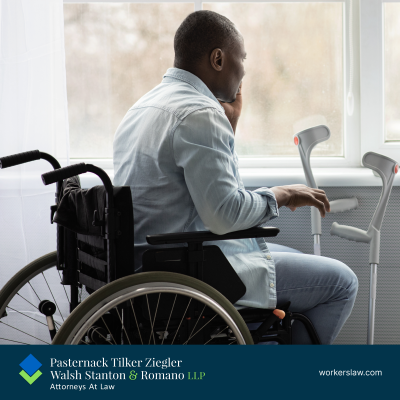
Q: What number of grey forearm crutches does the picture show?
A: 2